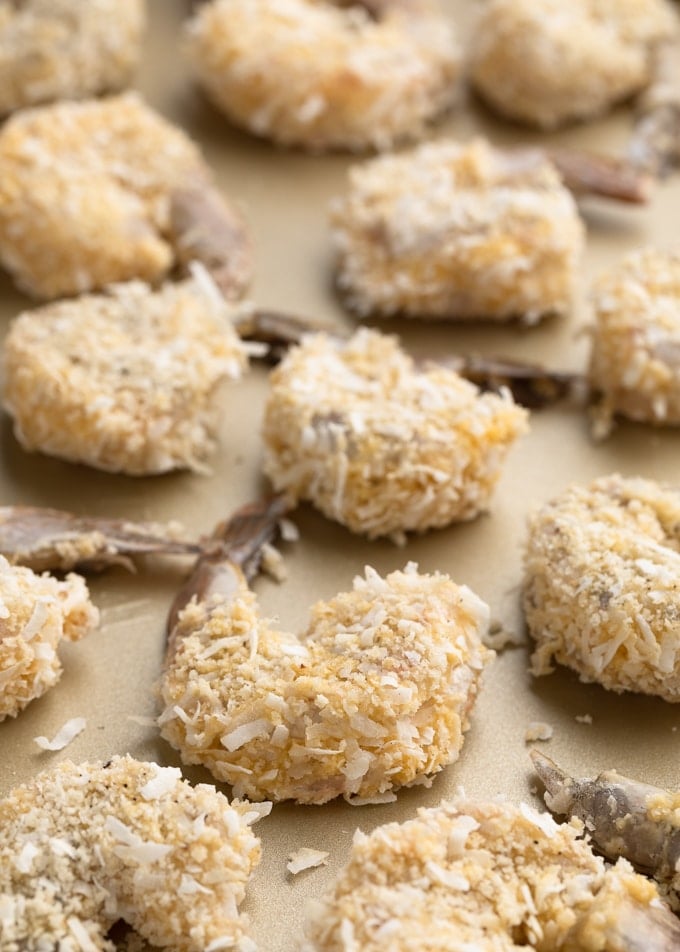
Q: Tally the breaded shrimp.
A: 13